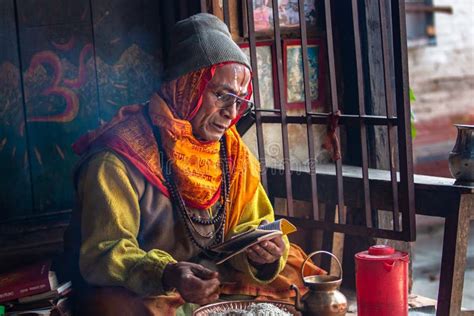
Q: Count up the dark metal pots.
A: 2